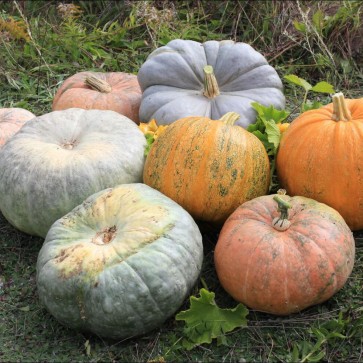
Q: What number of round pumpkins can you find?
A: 8